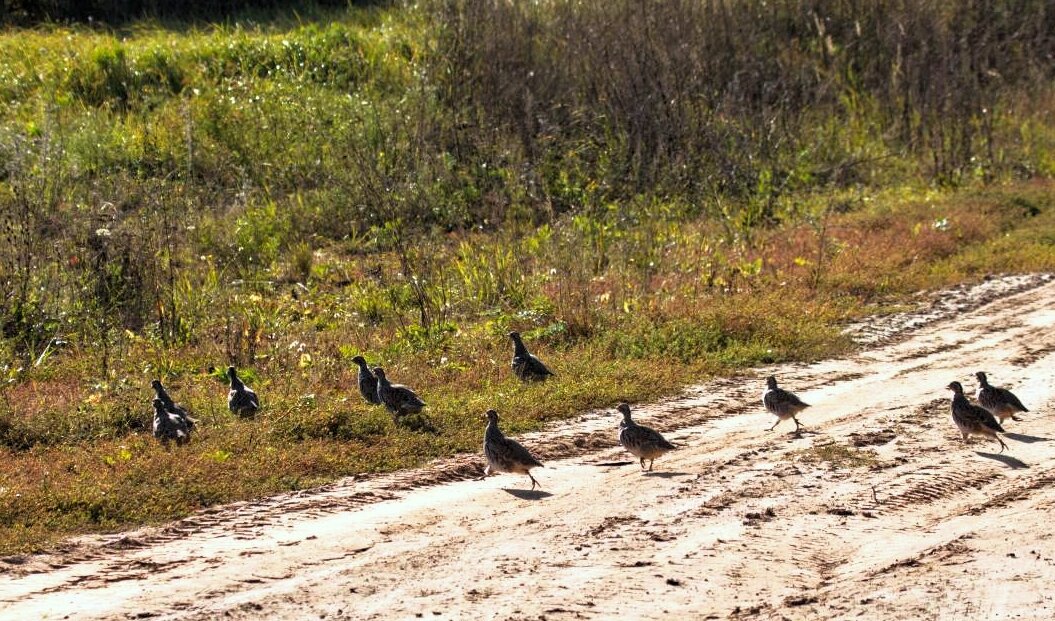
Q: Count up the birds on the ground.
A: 11